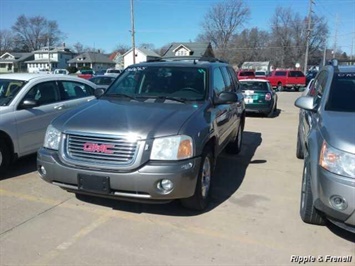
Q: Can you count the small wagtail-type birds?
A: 0